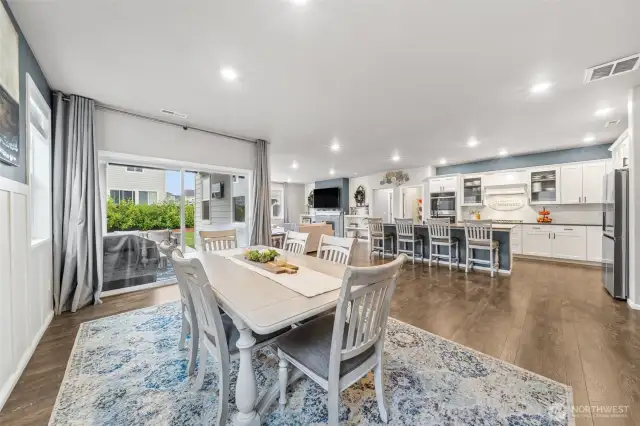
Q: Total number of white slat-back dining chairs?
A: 6